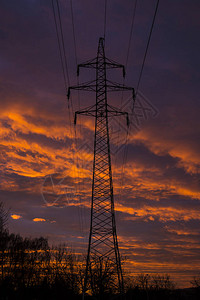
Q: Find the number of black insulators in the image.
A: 6